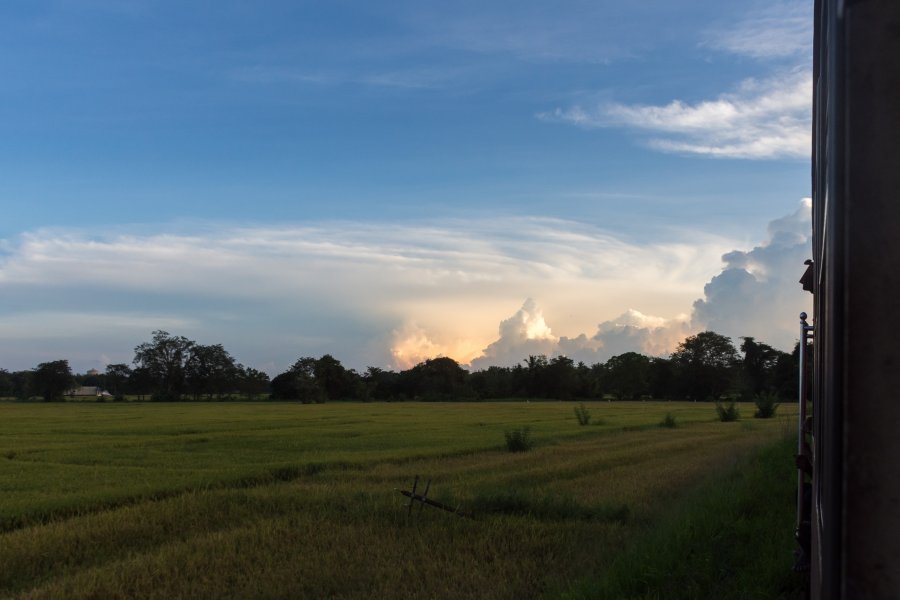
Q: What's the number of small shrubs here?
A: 5